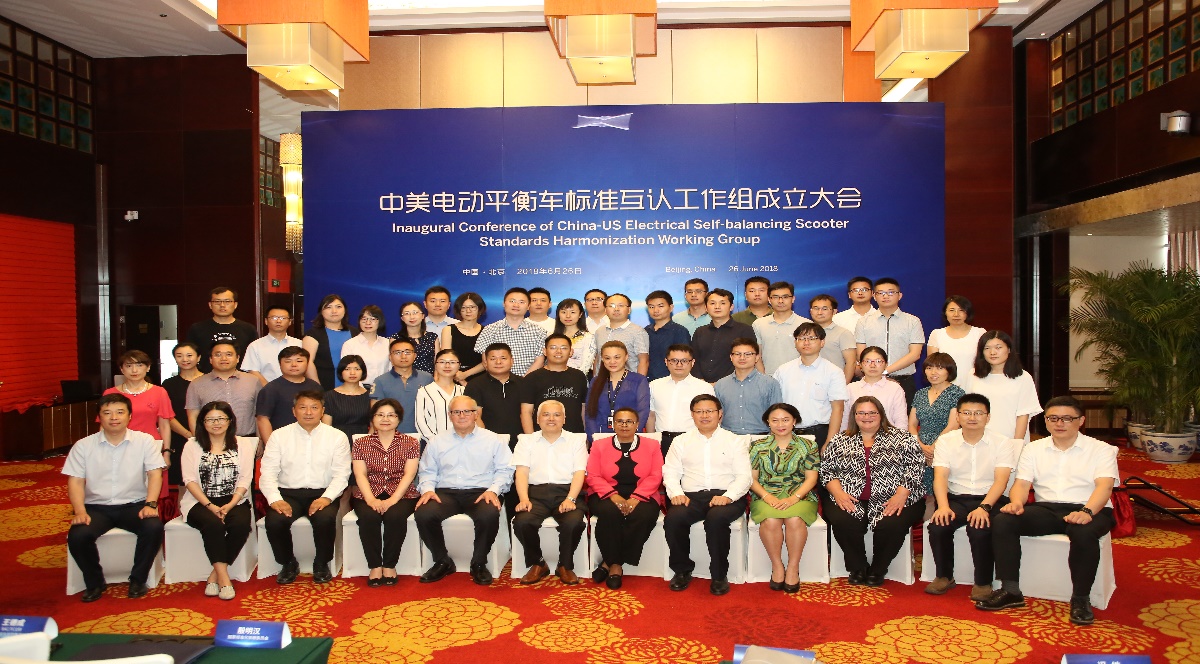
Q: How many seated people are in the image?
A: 12